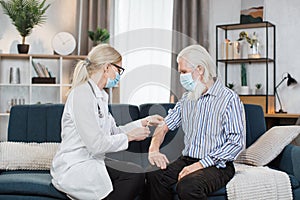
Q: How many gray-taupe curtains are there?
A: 2